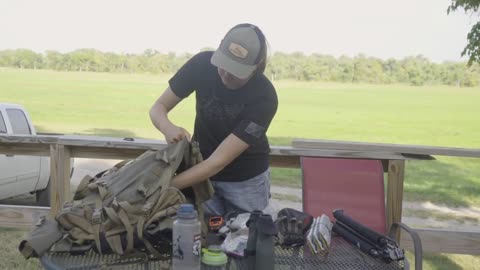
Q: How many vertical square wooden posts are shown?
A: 2